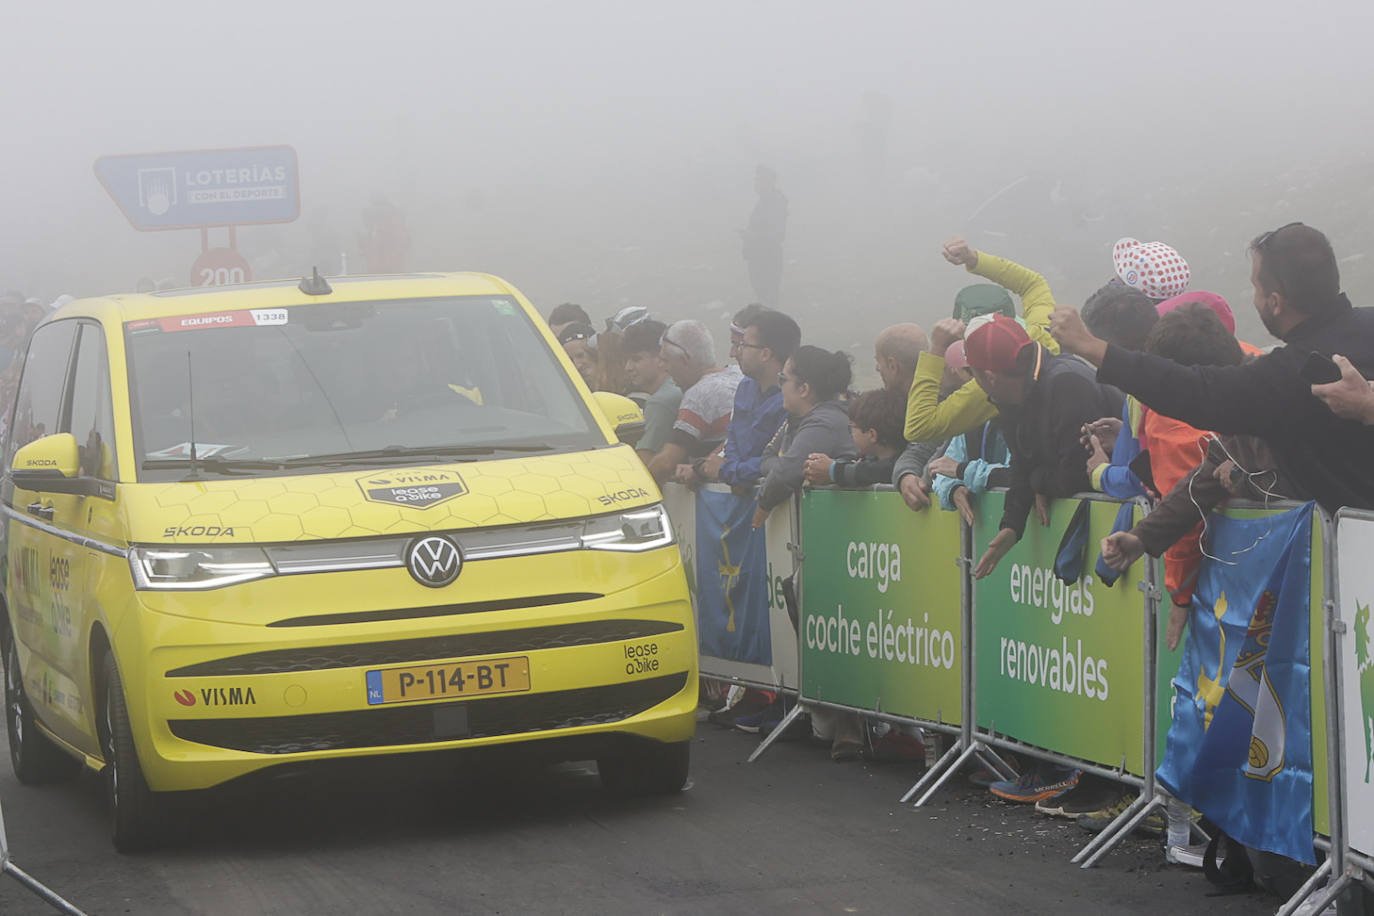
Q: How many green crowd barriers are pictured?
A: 3